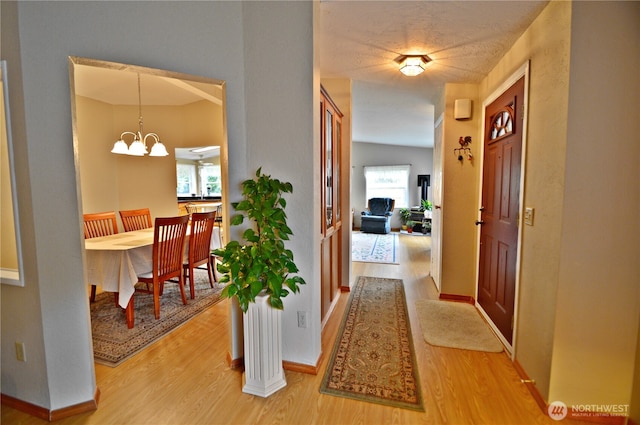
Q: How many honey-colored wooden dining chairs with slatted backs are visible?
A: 4